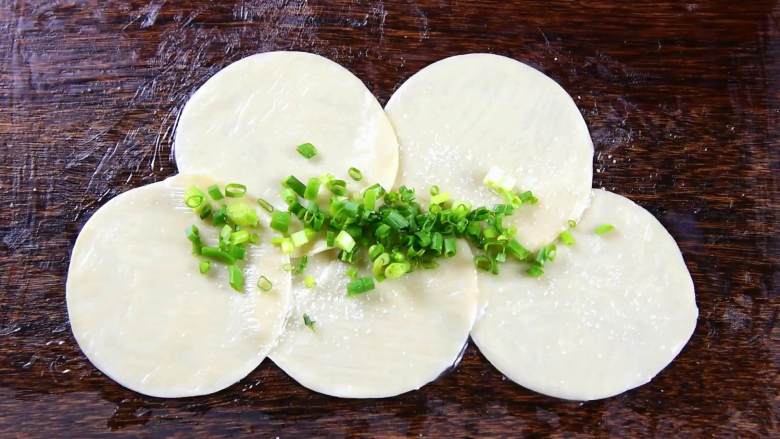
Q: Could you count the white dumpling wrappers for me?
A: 5